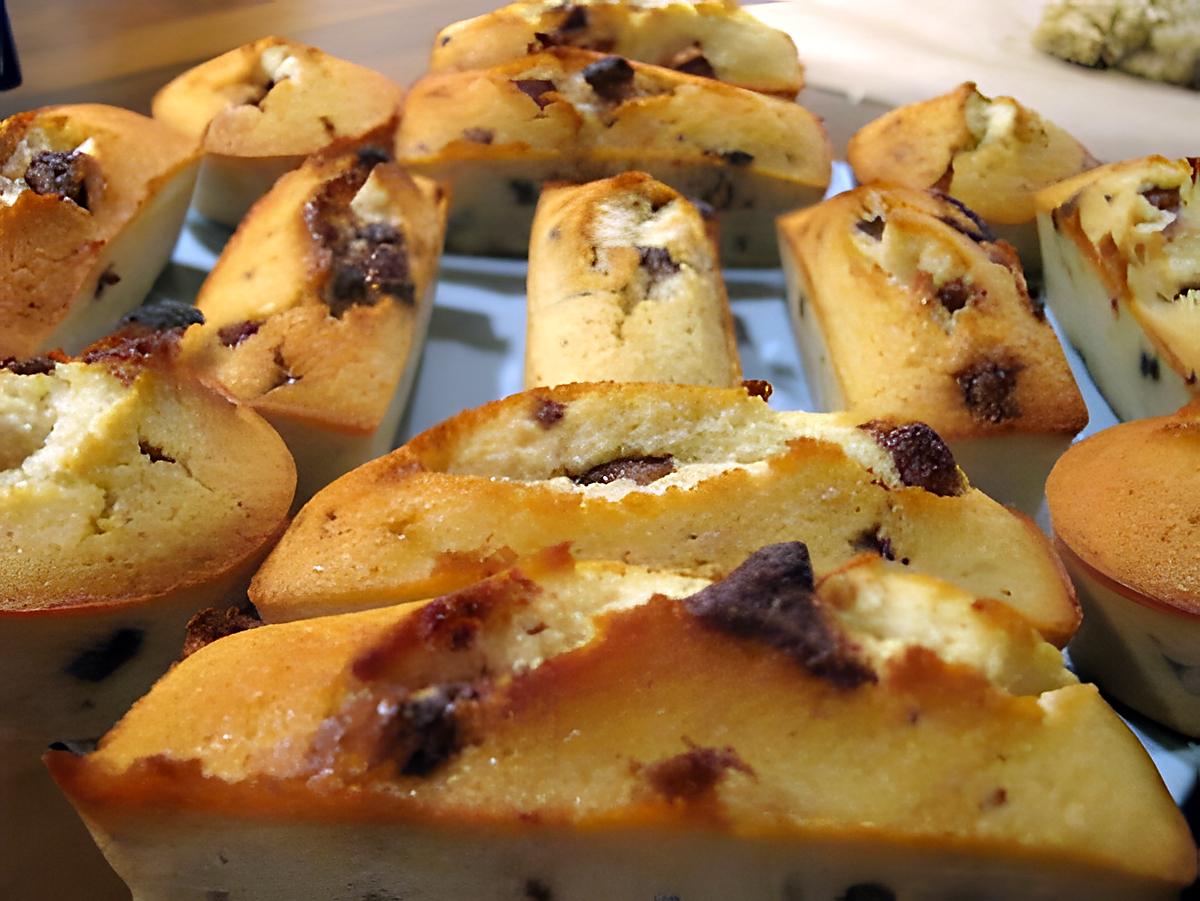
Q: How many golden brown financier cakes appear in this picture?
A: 13